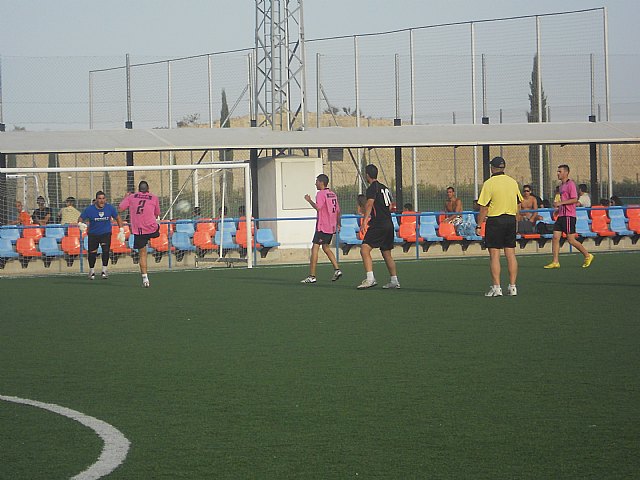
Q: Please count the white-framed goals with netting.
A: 1